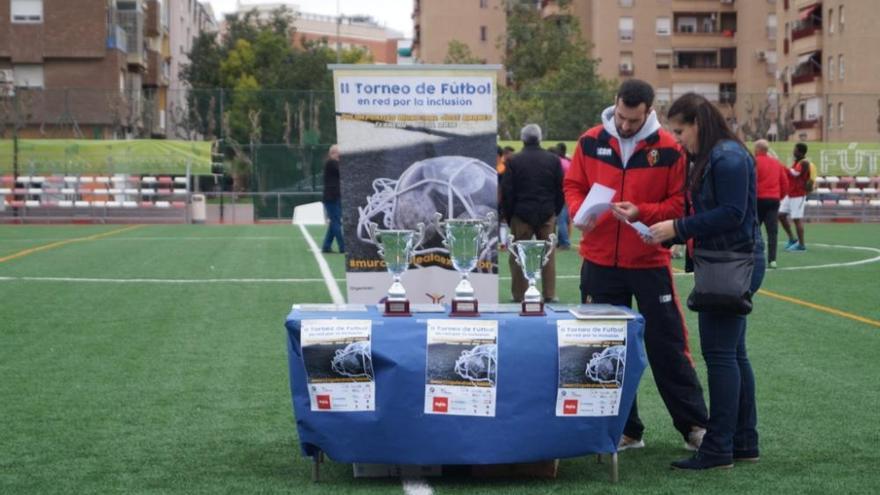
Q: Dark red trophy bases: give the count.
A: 3